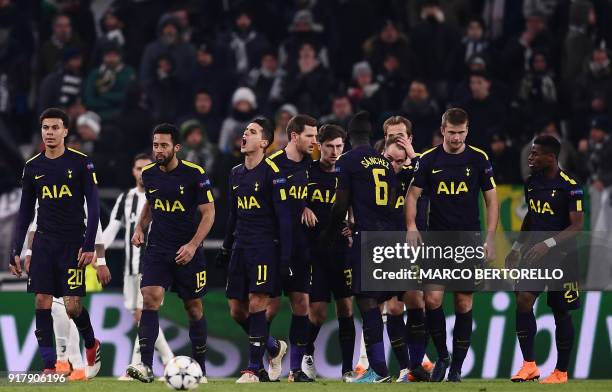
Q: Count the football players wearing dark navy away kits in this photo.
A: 10